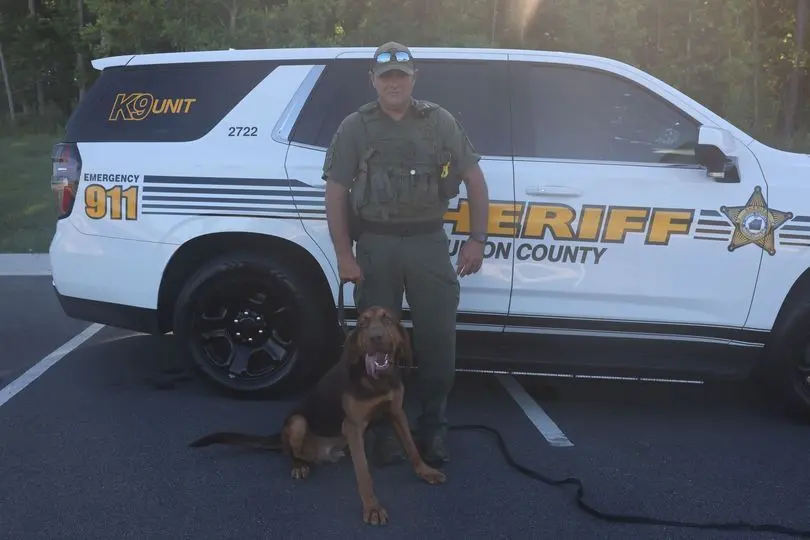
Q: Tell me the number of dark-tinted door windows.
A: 2